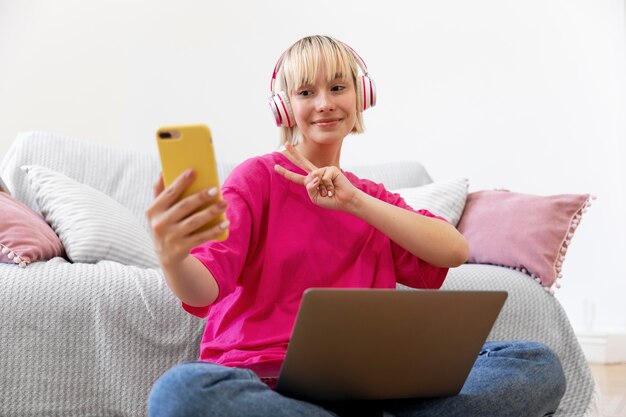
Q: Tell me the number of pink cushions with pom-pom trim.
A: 2